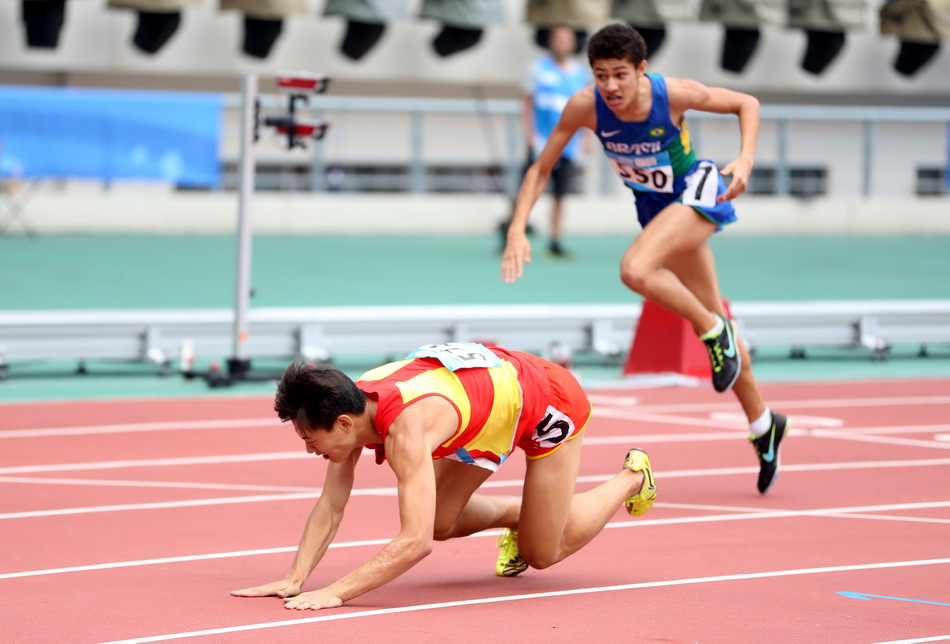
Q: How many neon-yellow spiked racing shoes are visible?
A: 2